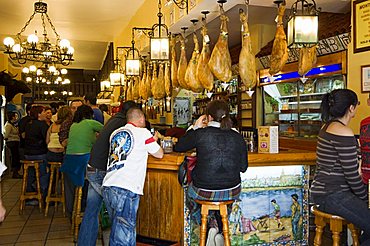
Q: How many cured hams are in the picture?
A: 15